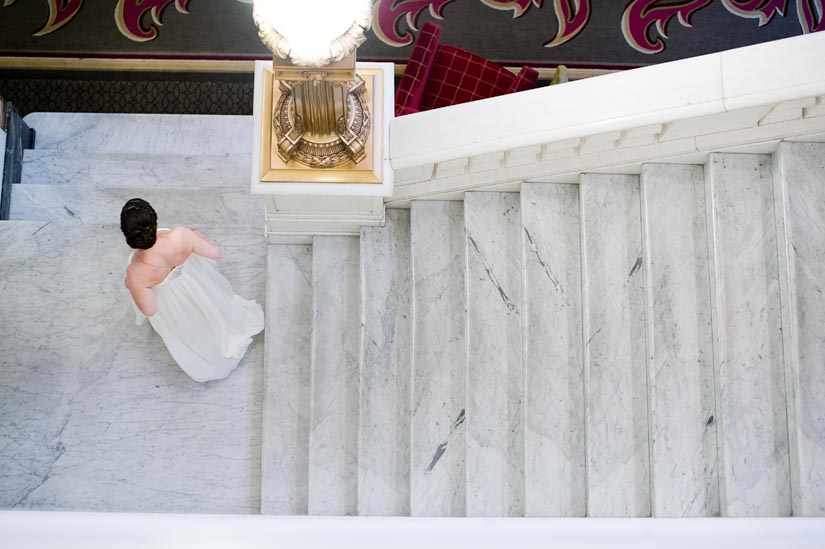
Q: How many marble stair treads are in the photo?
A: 13